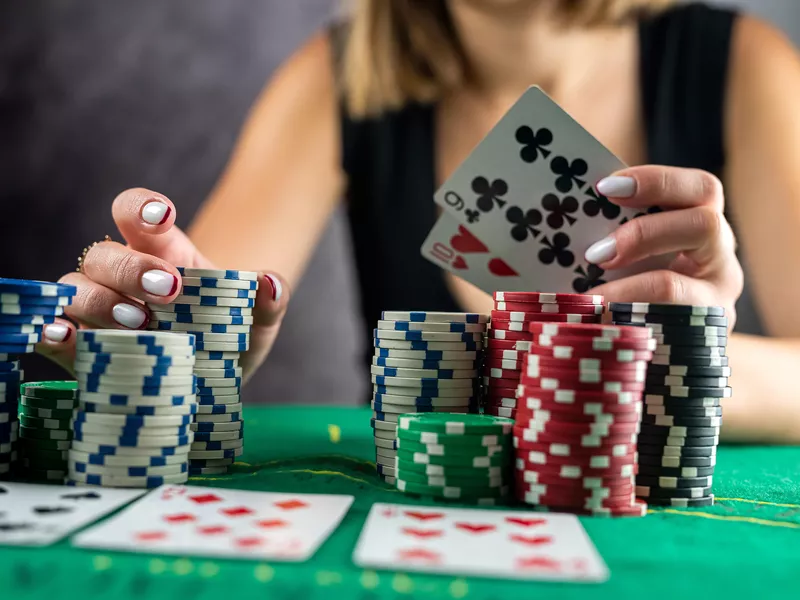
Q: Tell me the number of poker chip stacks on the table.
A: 9